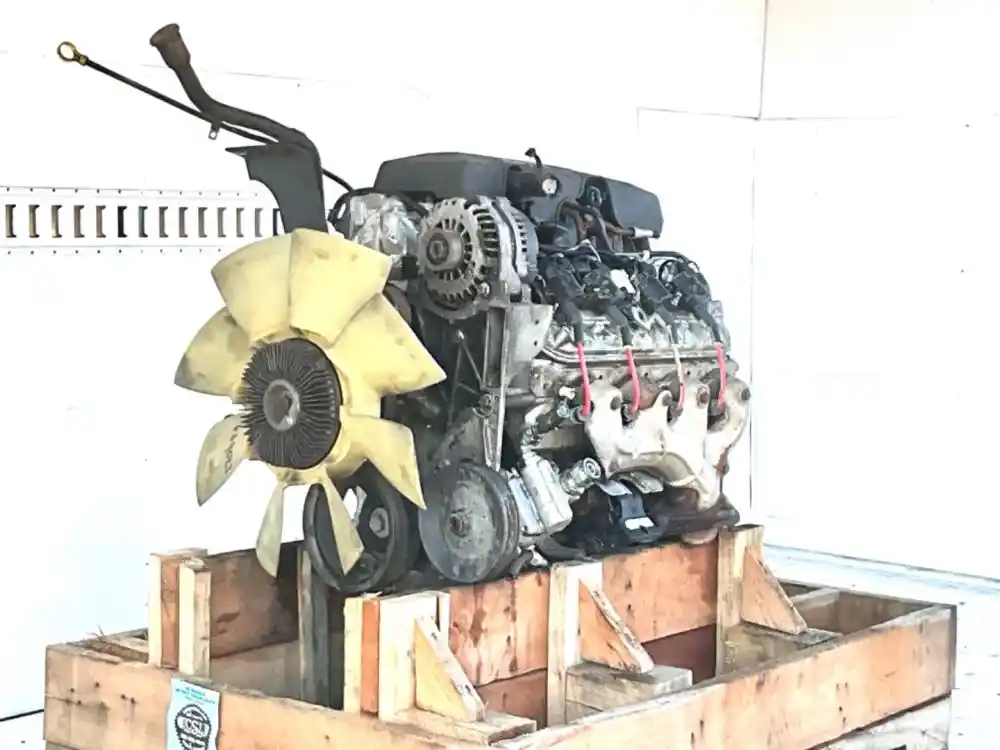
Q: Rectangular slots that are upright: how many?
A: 14